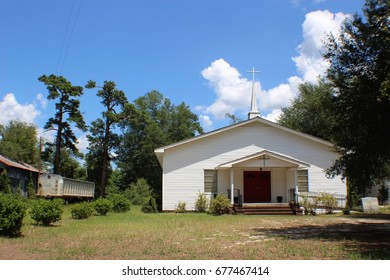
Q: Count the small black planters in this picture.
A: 2